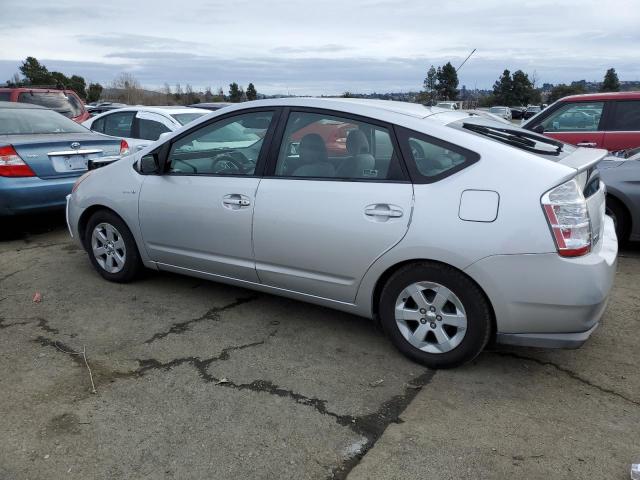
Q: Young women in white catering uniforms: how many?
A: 0